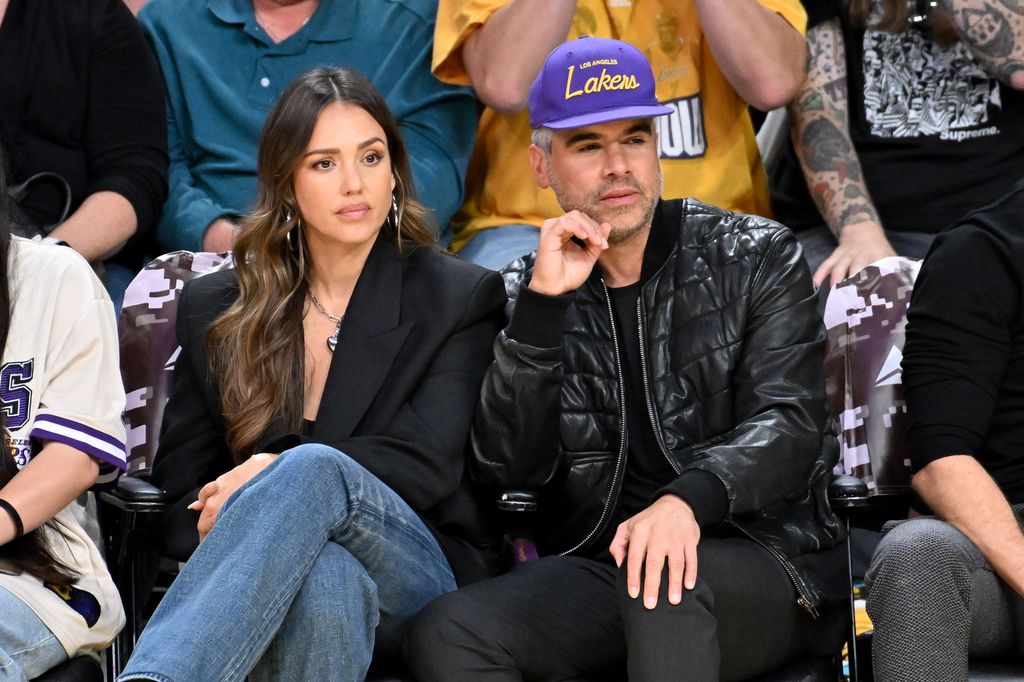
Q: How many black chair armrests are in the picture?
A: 3